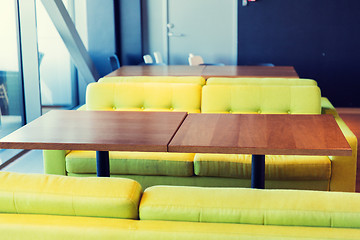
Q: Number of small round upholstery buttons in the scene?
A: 6